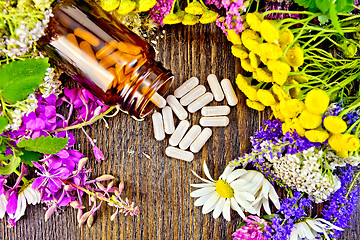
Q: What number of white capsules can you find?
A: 15